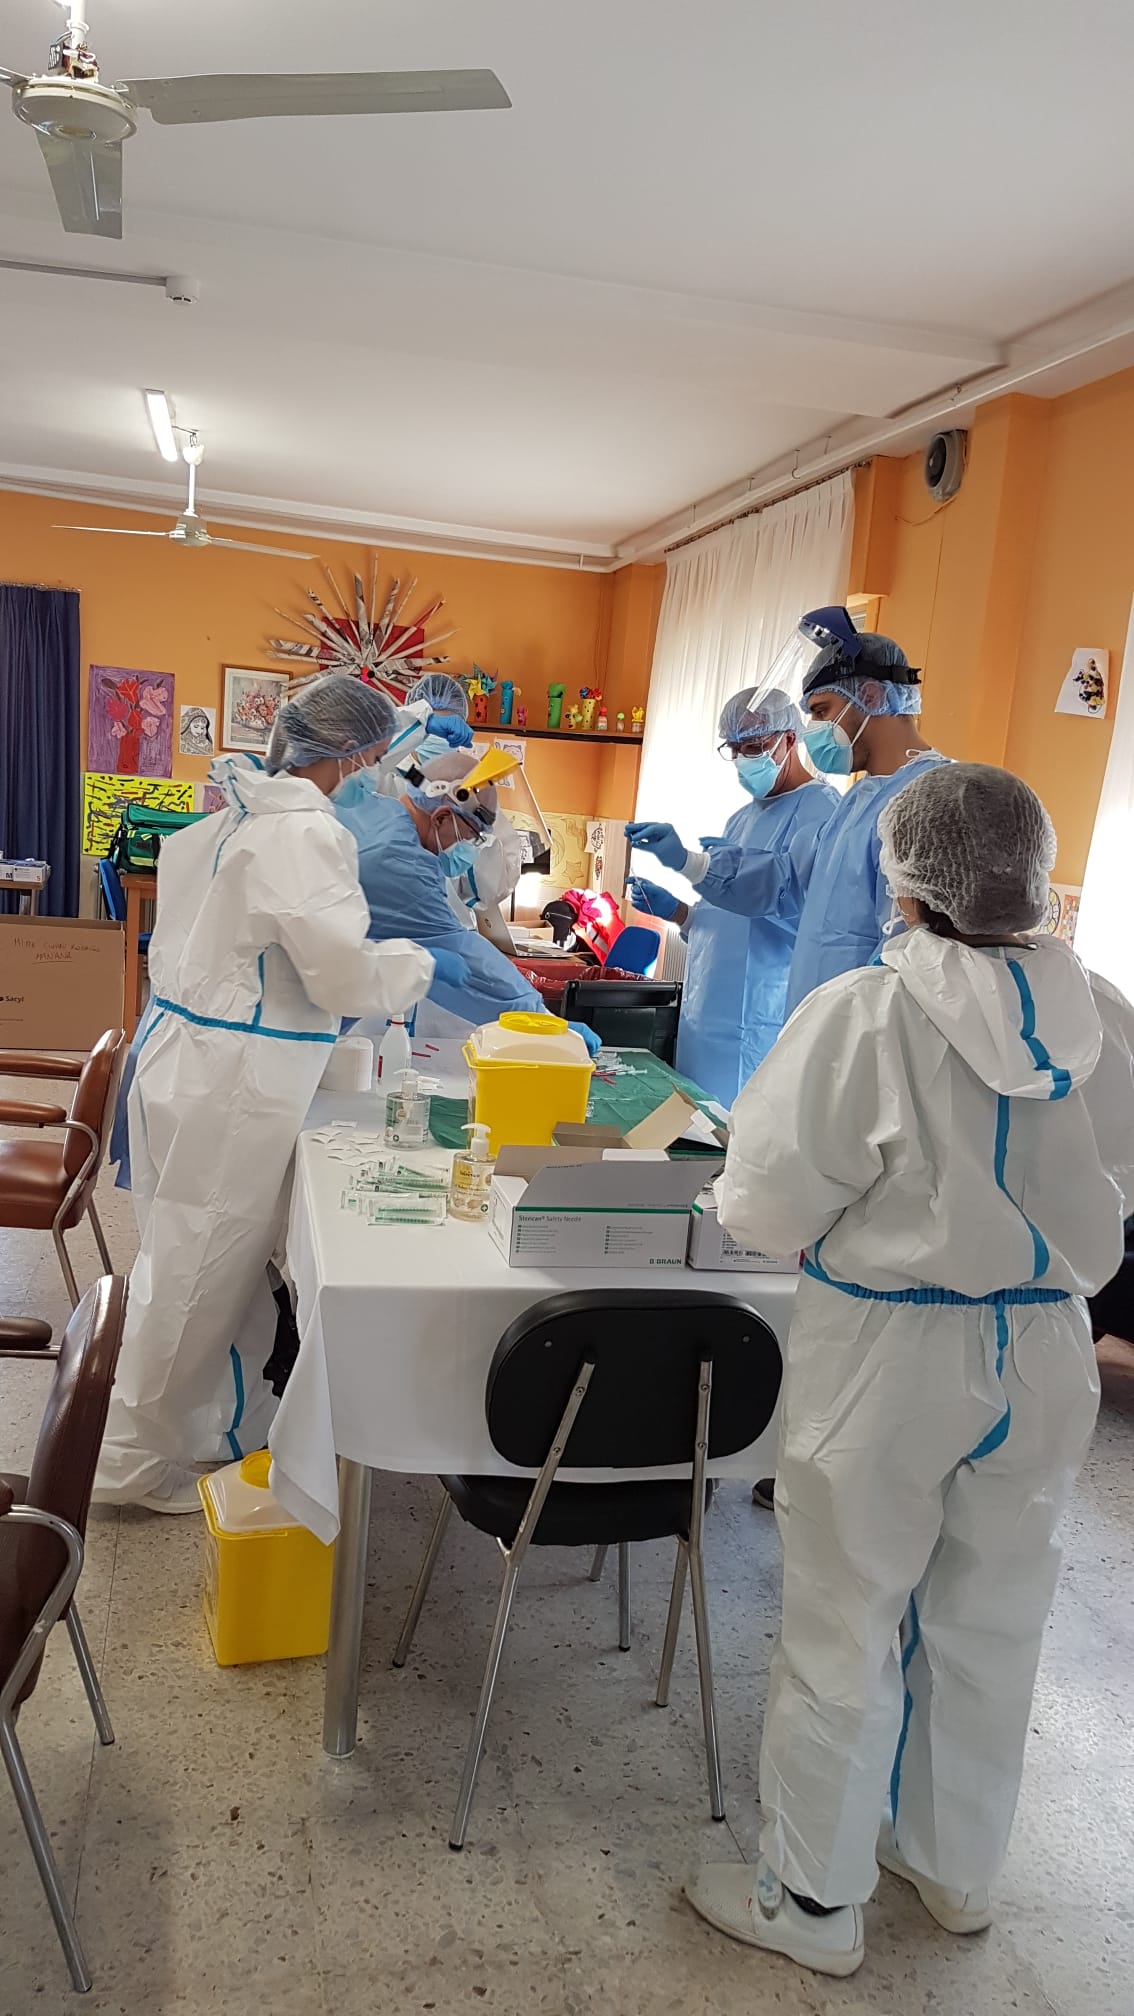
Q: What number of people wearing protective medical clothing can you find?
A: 6